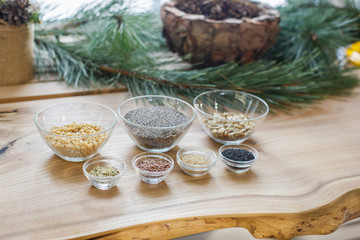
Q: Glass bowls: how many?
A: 7